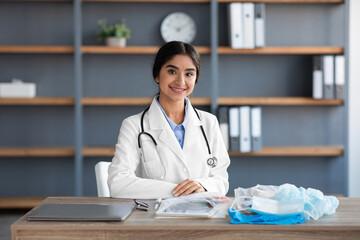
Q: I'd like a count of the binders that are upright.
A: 10